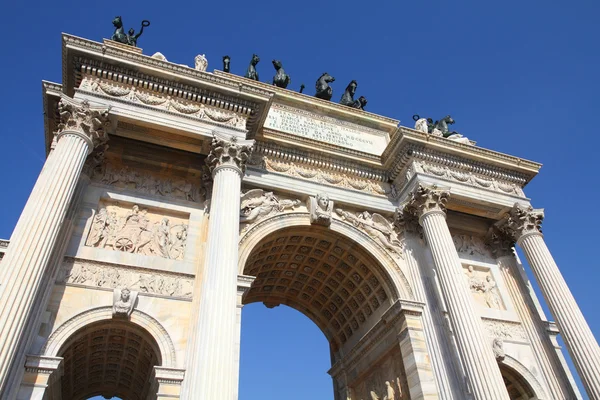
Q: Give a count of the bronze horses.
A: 8